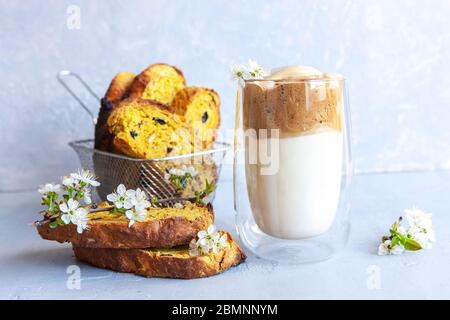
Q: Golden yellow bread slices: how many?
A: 6